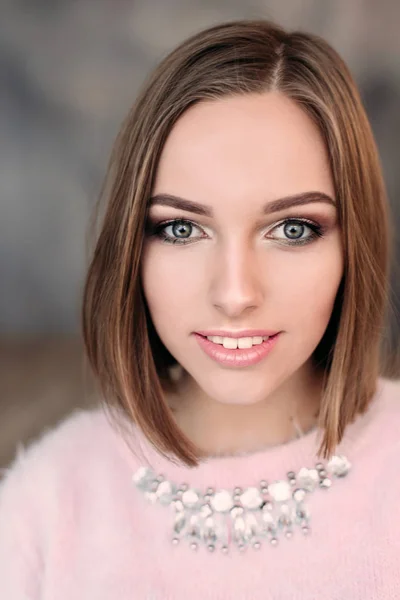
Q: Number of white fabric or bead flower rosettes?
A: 8